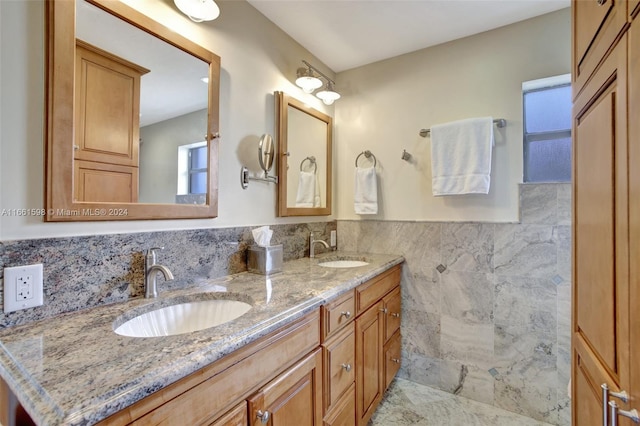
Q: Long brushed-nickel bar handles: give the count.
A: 2